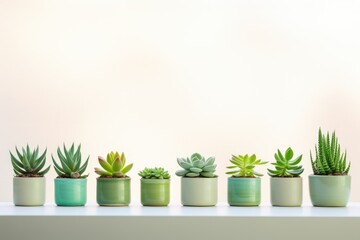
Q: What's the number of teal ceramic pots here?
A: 2